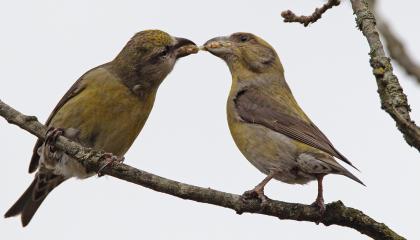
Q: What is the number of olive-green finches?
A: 2